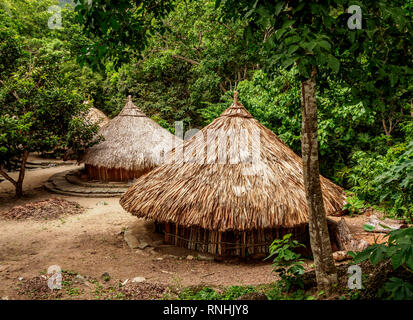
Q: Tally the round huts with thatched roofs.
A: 3